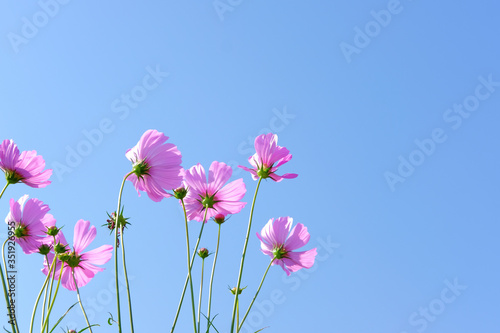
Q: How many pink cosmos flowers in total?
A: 7